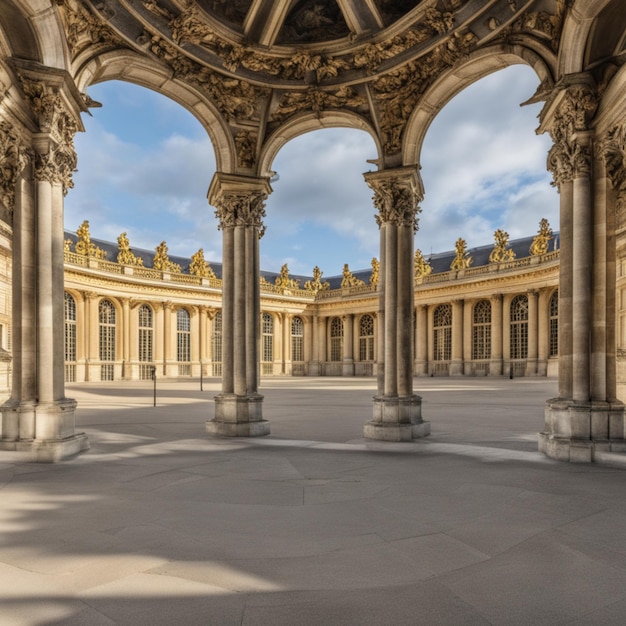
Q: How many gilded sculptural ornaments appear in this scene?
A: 12